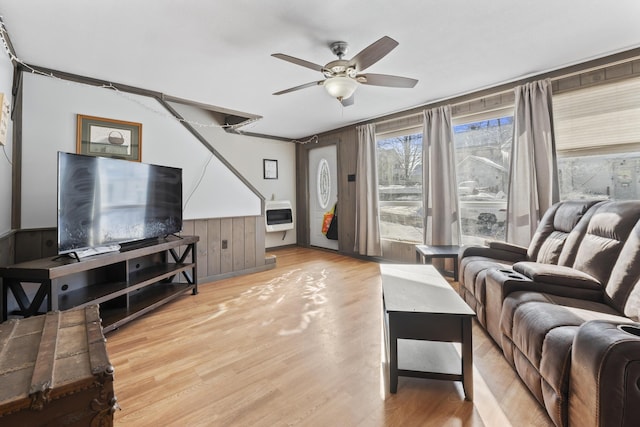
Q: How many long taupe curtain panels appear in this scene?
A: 3